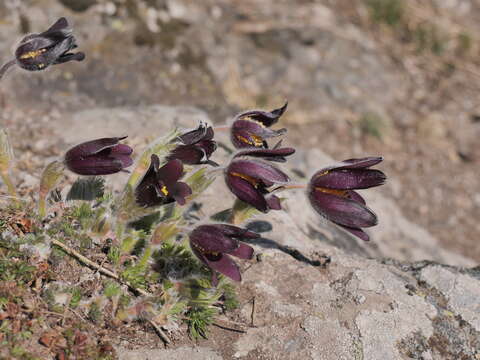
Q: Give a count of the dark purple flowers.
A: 8